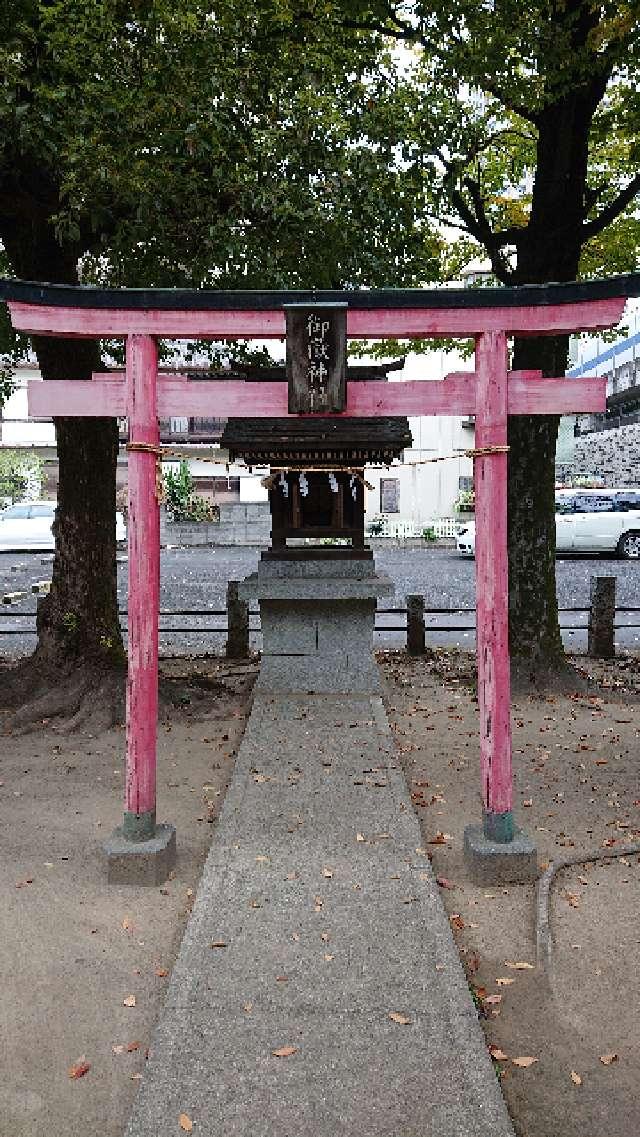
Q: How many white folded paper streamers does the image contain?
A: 4